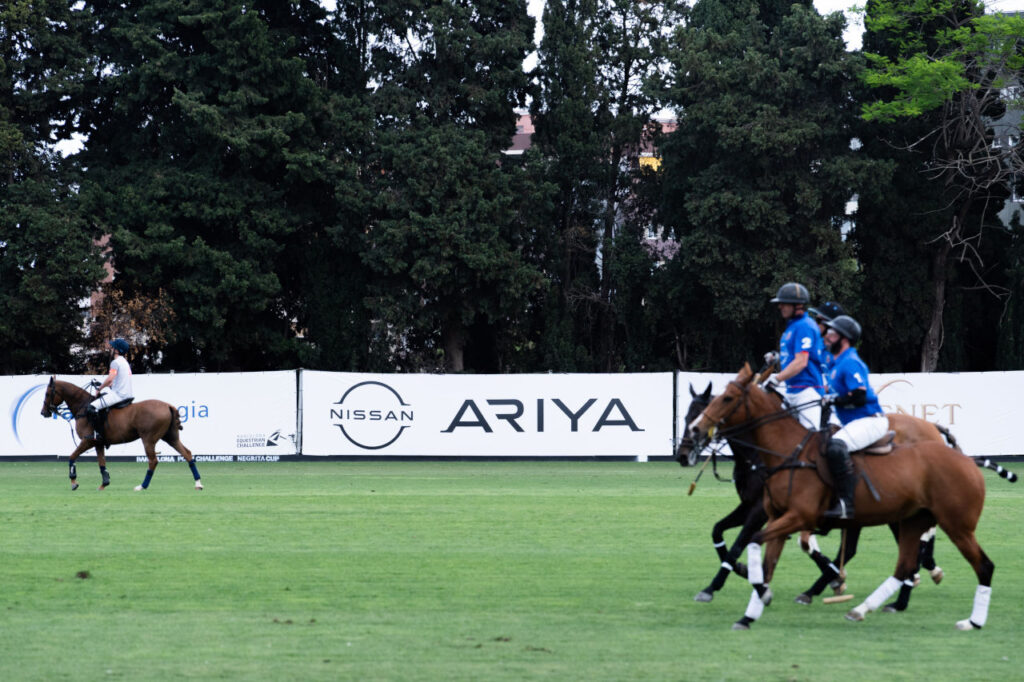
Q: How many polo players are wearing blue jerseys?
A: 3